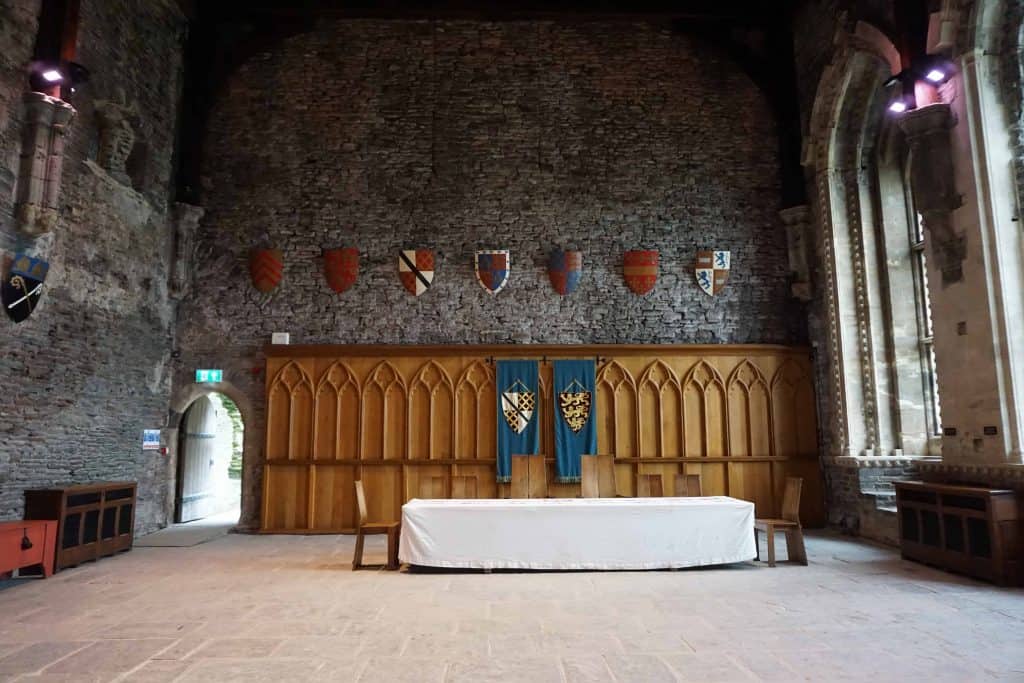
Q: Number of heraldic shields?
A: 10